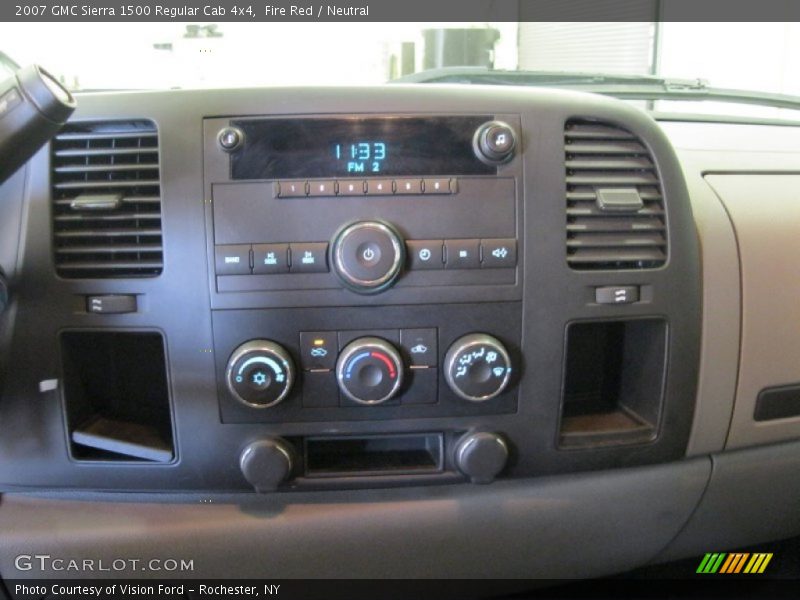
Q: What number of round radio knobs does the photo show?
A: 3